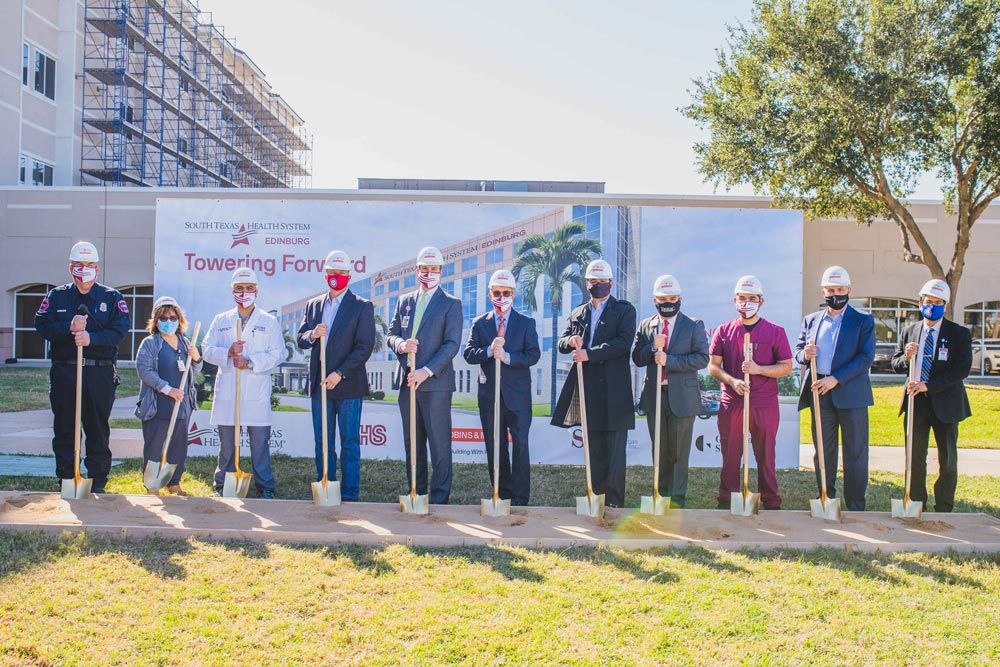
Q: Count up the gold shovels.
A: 11